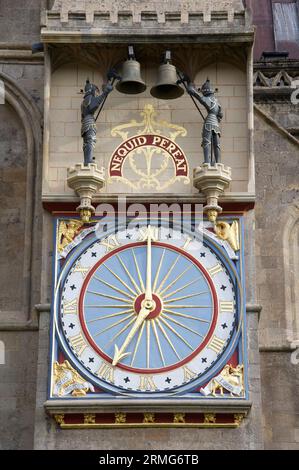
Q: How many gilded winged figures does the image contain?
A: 4